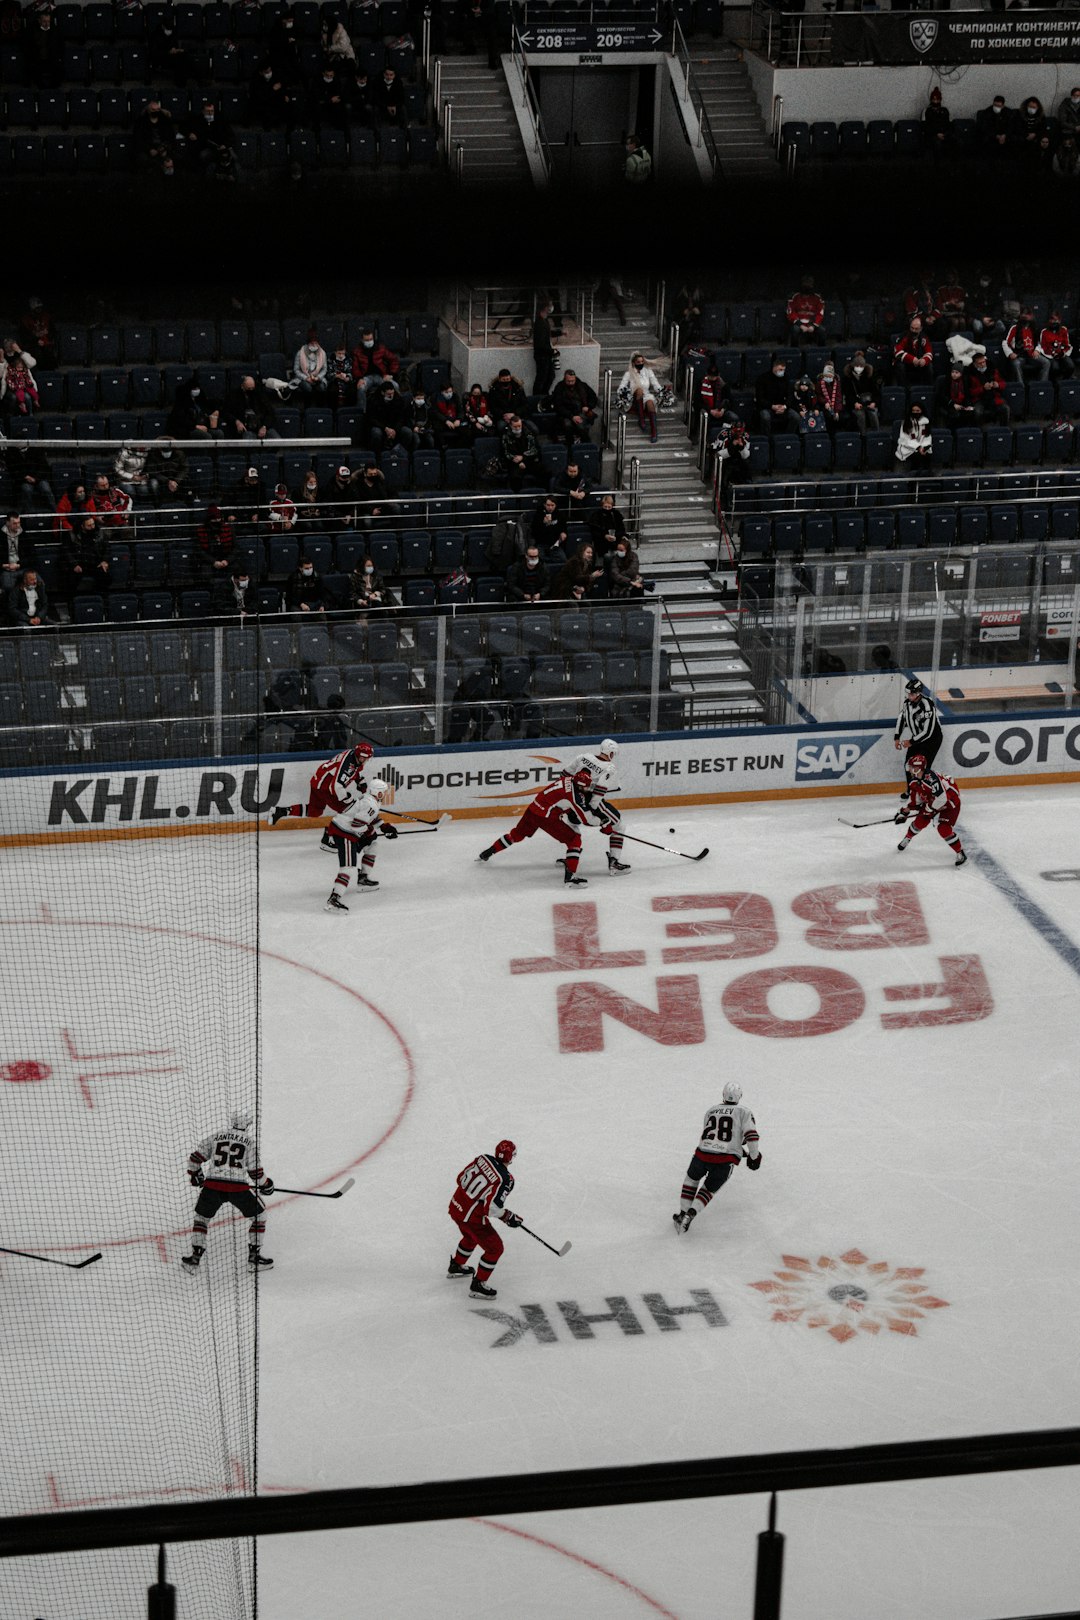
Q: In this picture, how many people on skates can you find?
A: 9